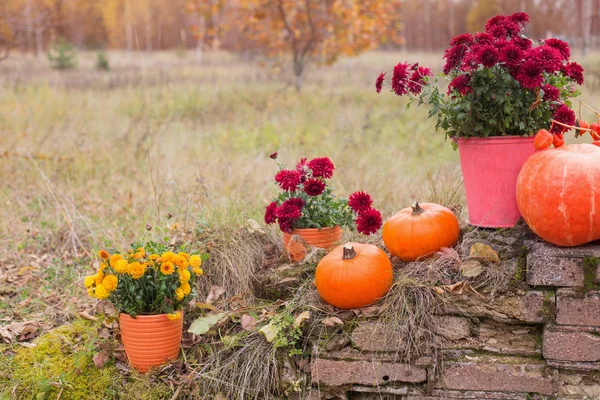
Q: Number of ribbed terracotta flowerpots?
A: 2